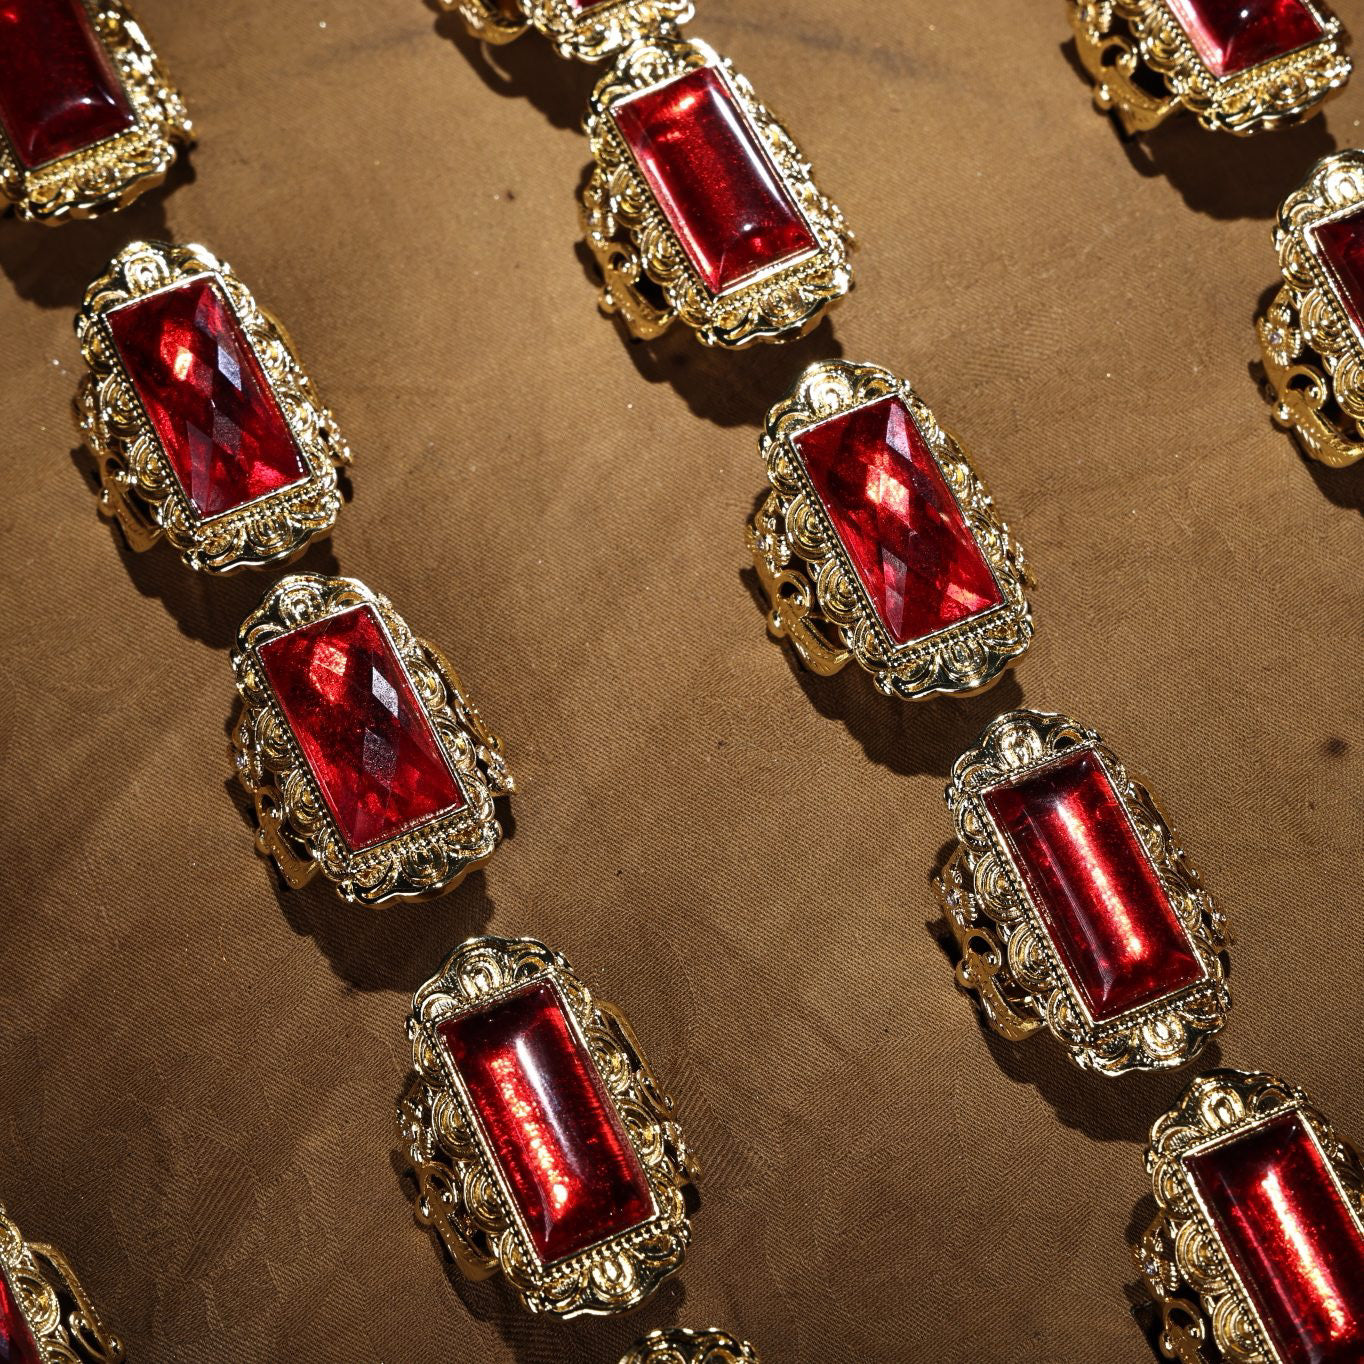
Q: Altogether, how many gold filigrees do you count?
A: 13